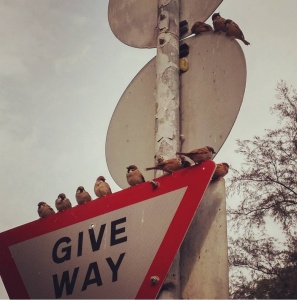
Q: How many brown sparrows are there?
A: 11